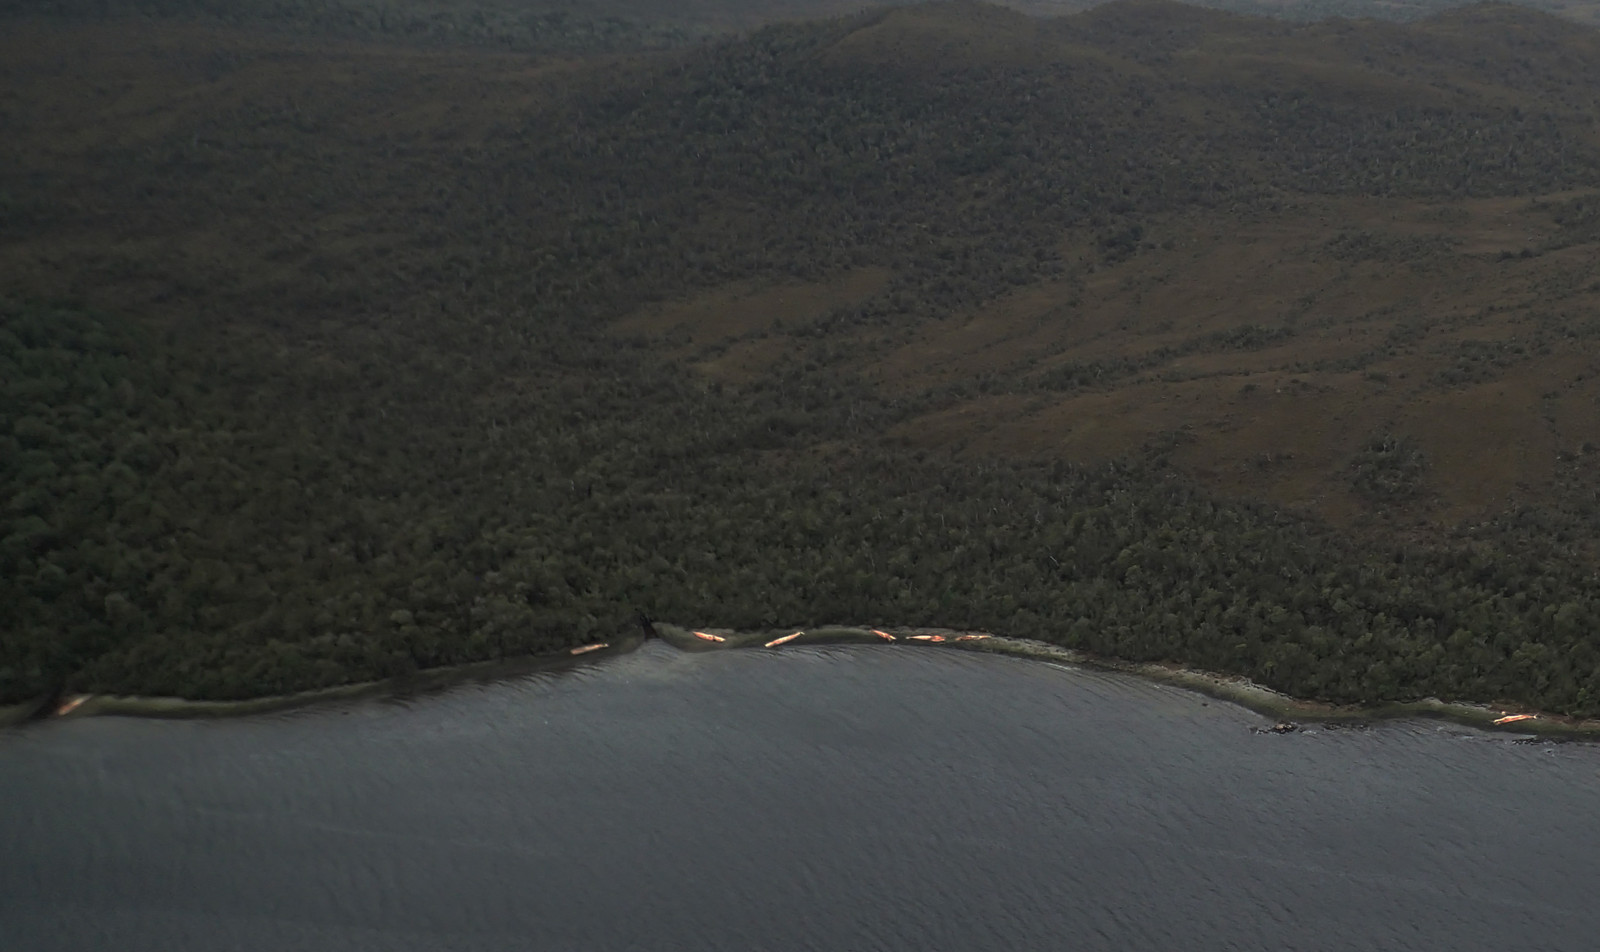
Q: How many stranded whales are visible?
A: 8